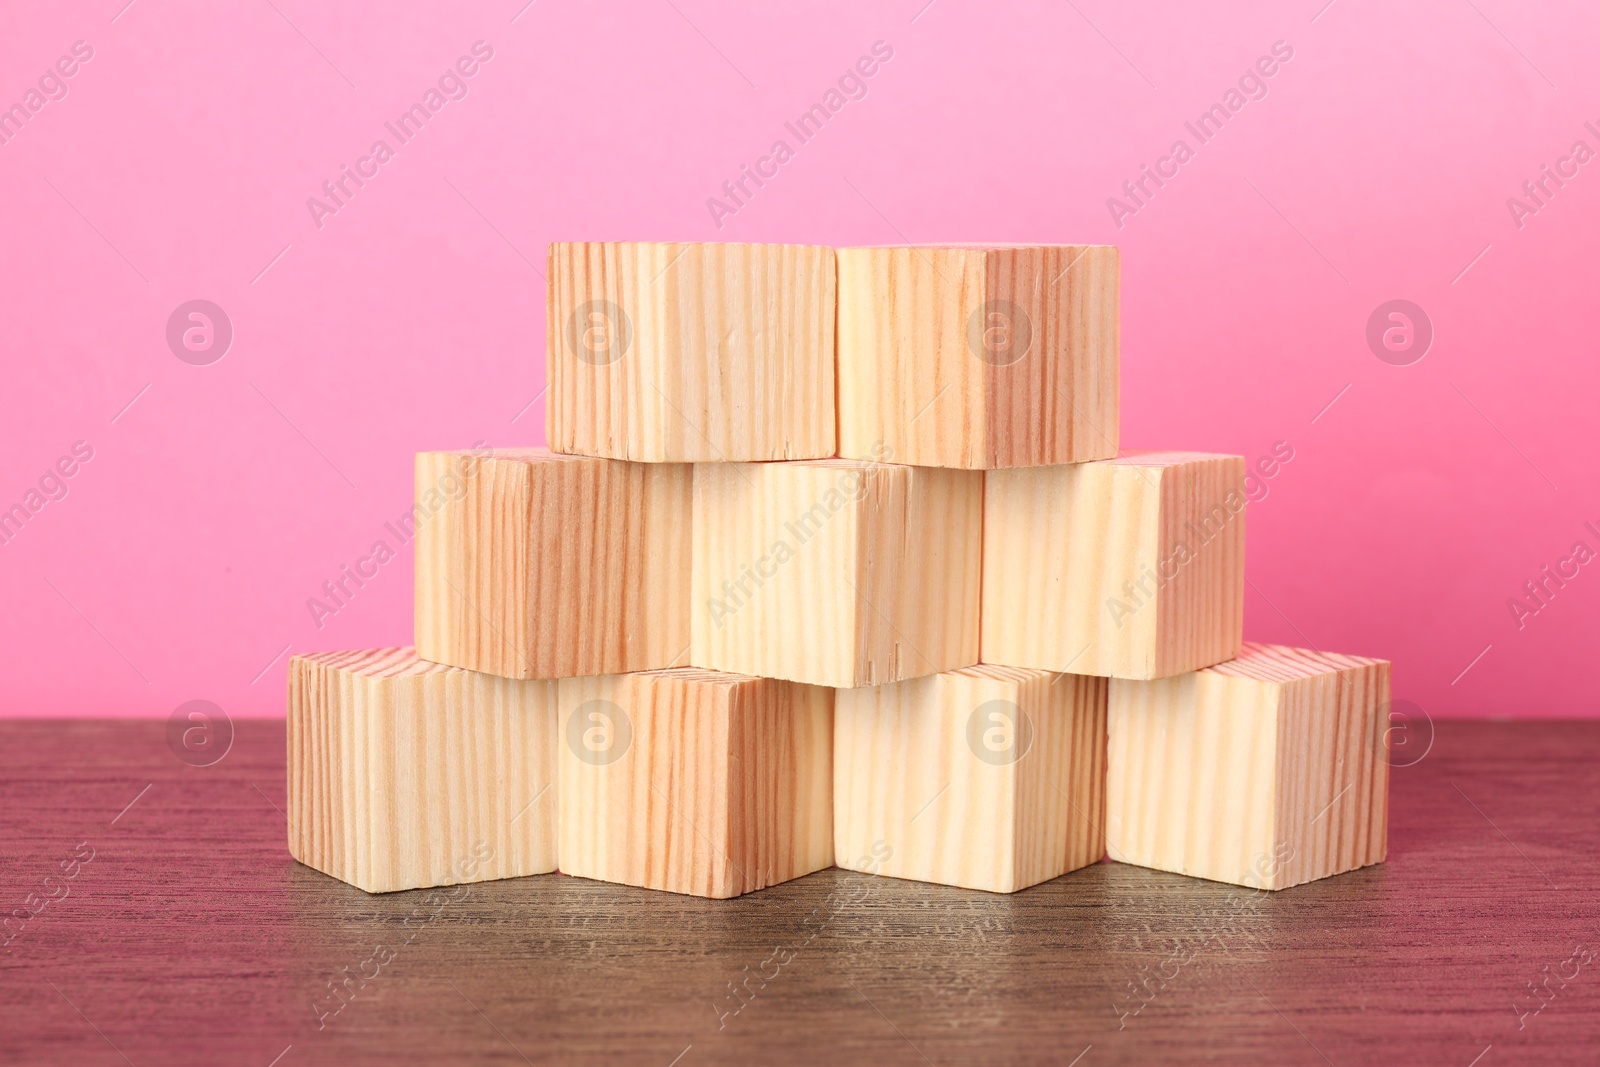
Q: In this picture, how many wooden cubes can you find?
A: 9